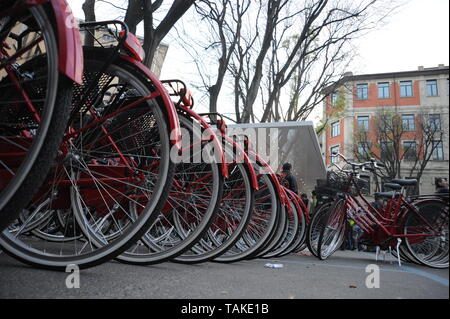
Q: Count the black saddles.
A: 3